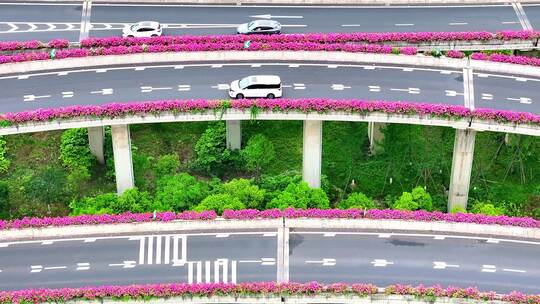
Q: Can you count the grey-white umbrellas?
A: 0